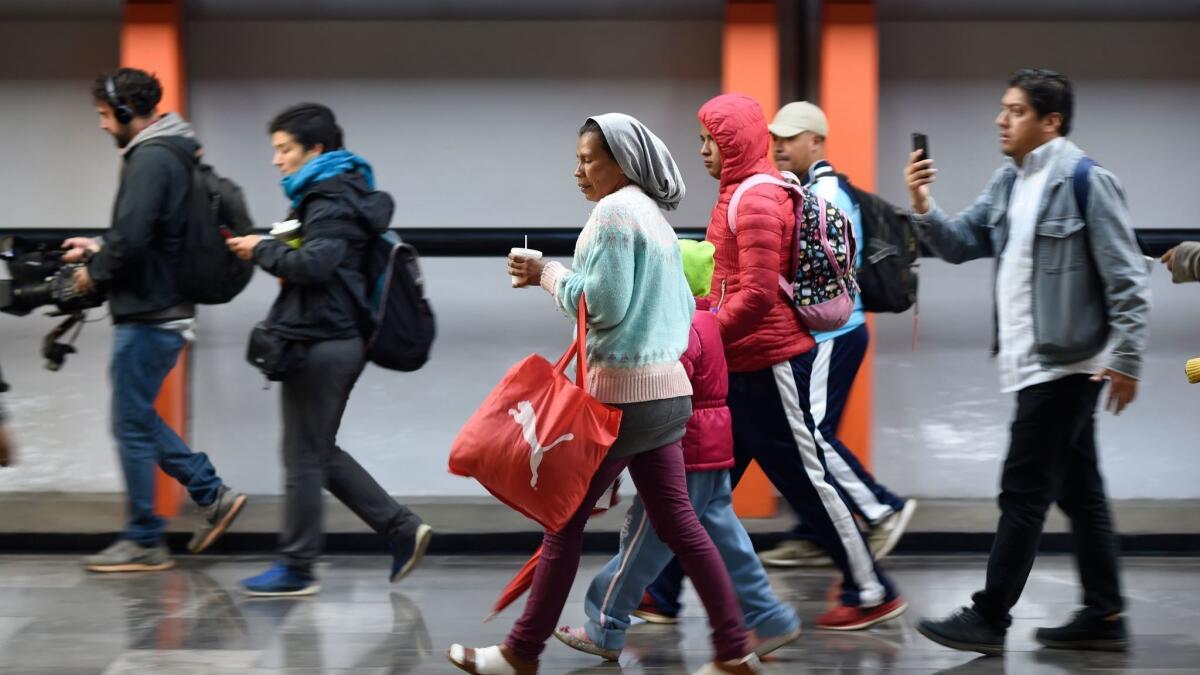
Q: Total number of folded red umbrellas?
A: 1